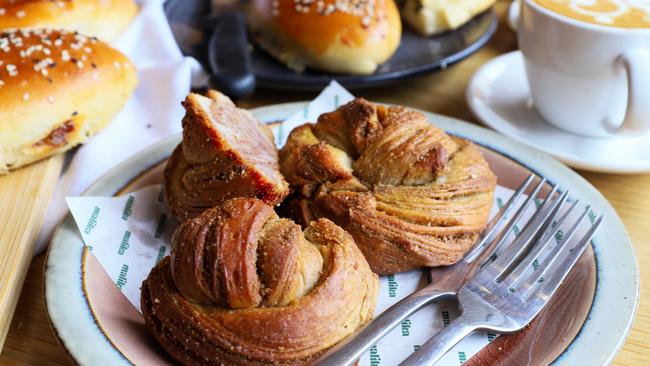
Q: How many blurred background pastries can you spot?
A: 4